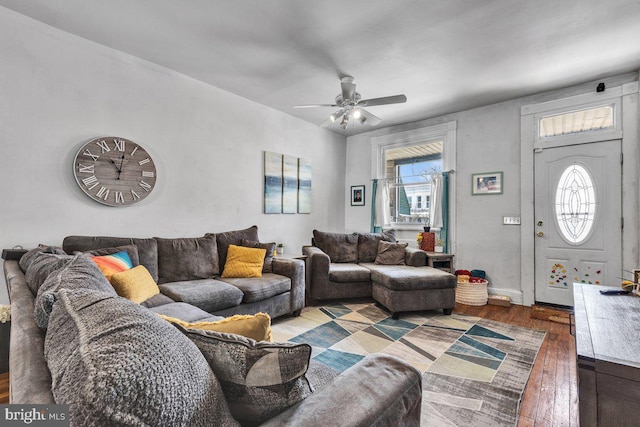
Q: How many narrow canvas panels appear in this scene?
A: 3